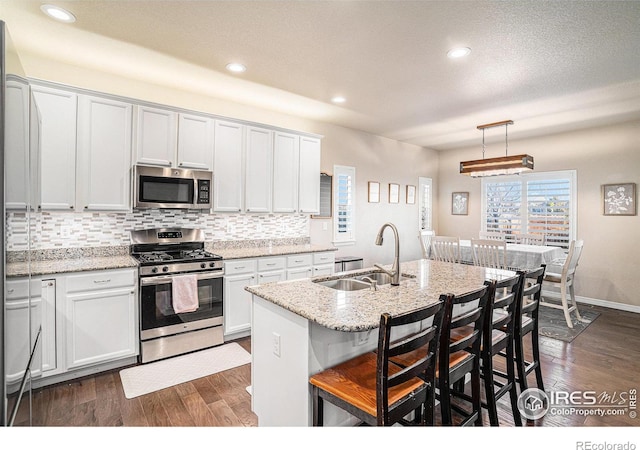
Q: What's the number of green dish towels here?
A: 0